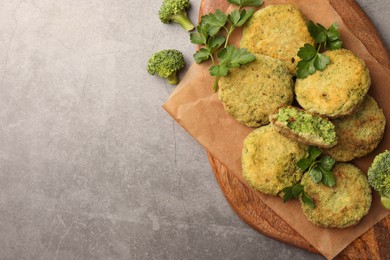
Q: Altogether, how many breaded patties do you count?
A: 7